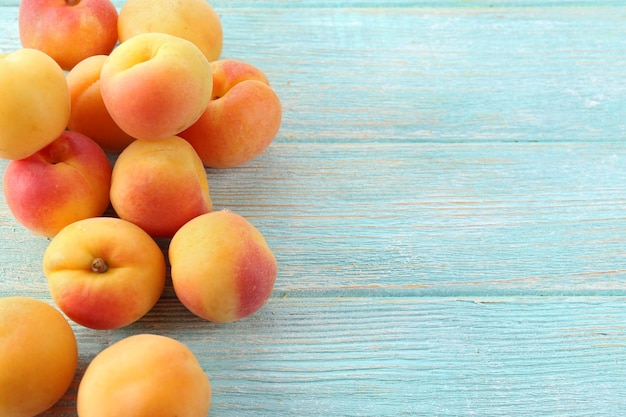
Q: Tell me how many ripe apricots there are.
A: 12